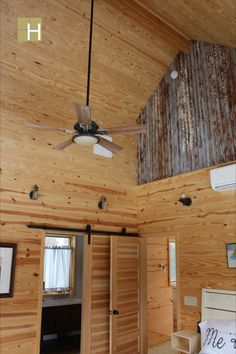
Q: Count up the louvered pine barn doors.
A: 2